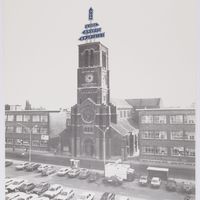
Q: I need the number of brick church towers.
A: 1